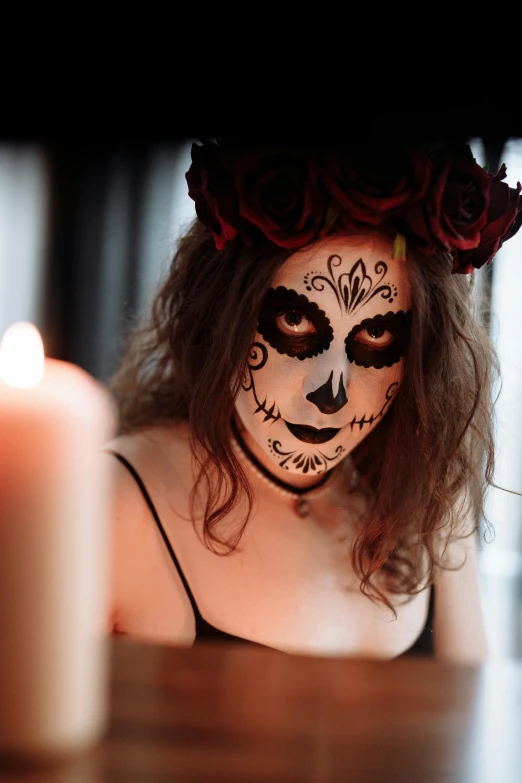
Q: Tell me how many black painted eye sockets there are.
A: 2